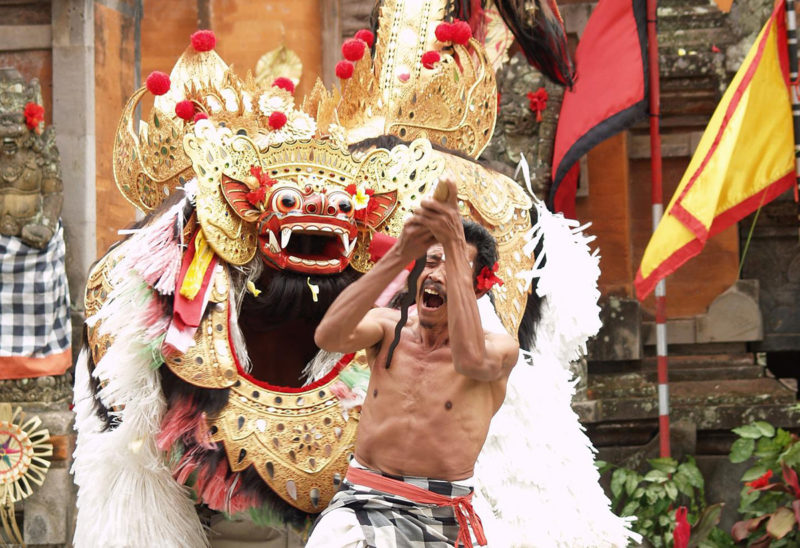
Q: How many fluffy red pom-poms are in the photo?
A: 12